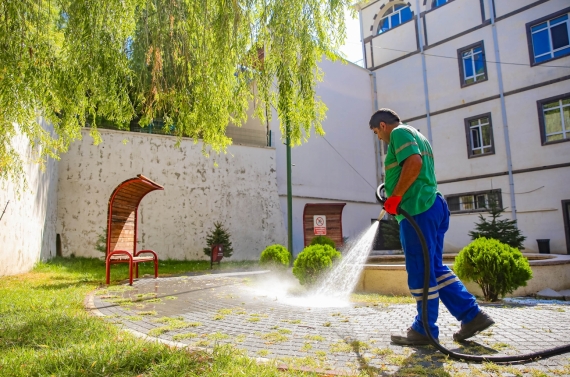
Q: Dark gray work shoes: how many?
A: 2